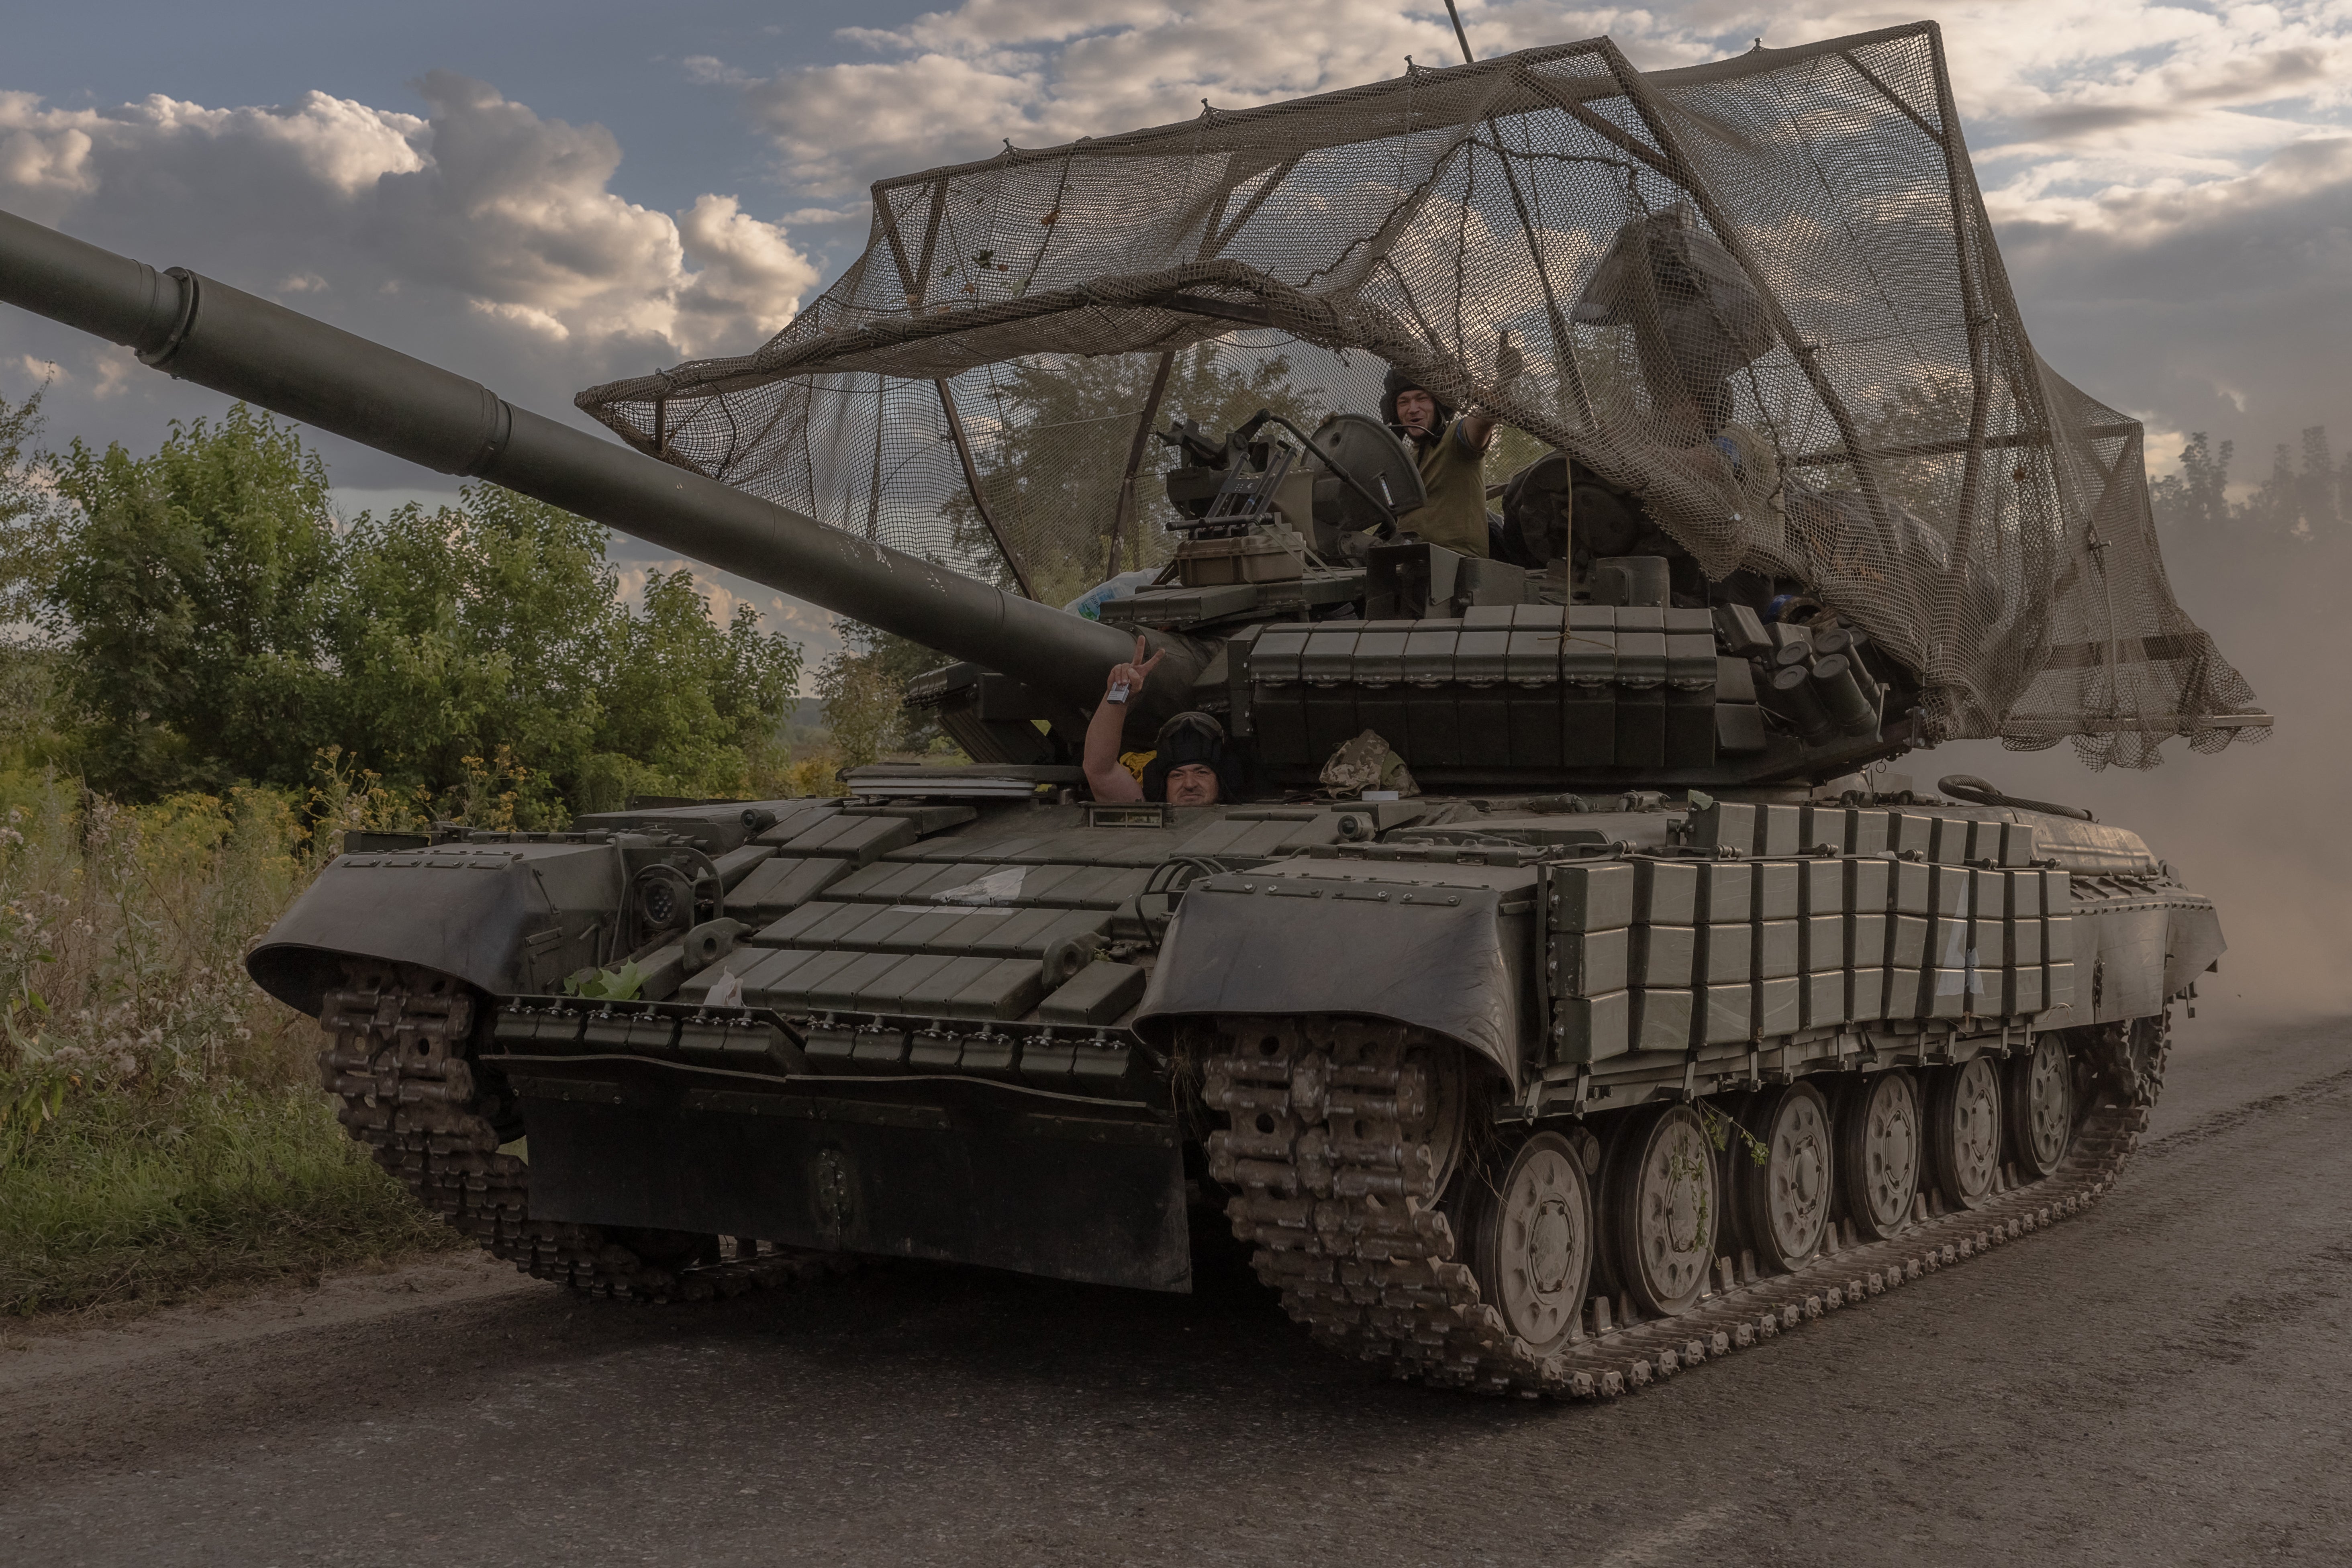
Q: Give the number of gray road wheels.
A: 6